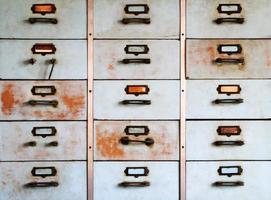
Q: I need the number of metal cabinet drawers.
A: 15